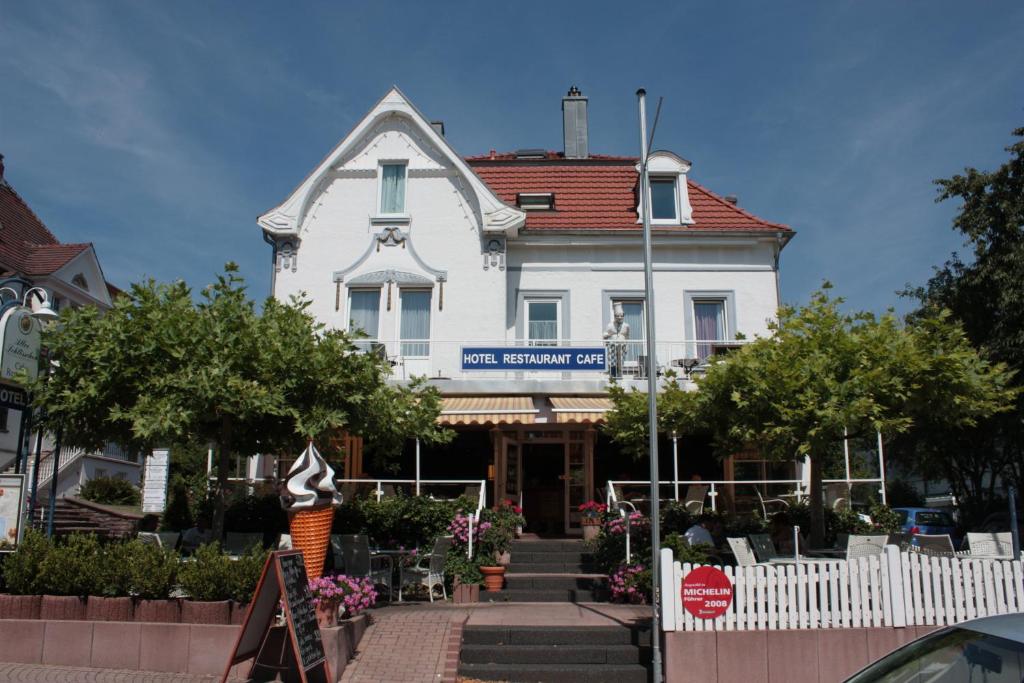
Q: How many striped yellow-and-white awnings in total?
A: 2